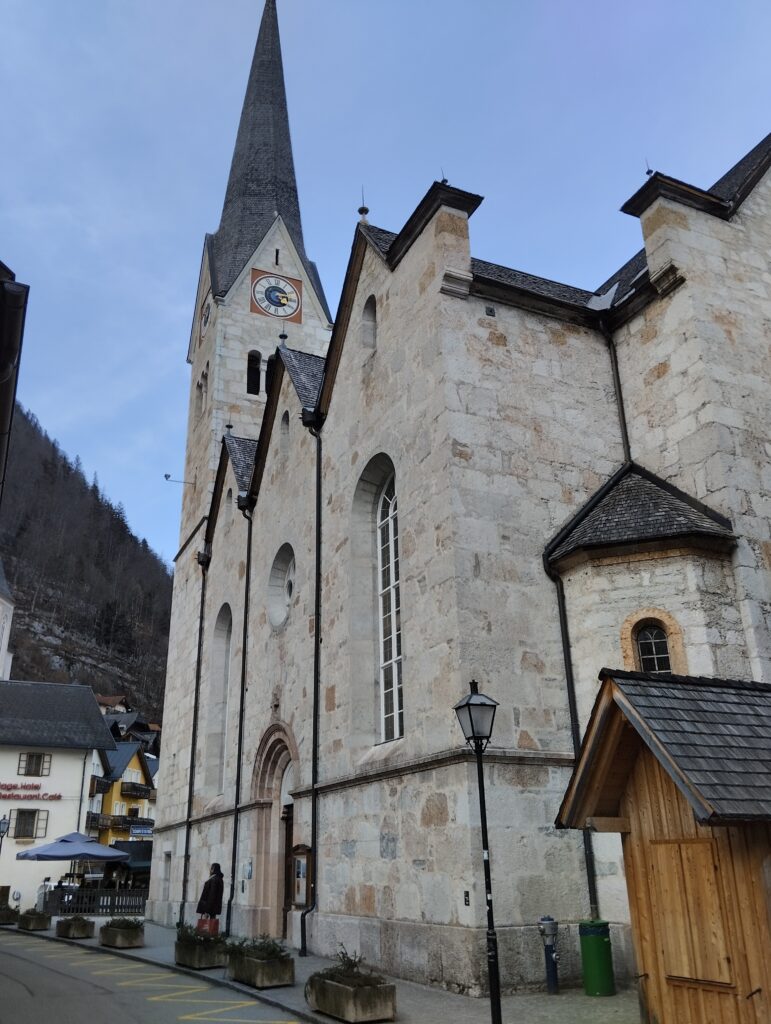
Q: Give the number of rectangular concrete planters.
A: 7